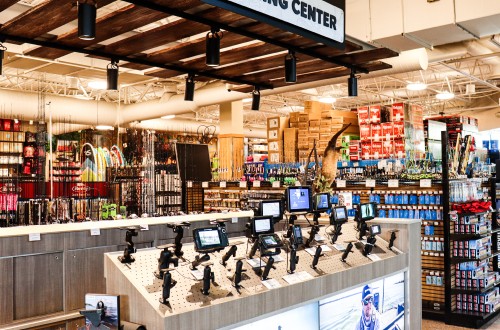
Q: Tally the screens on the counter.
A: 10